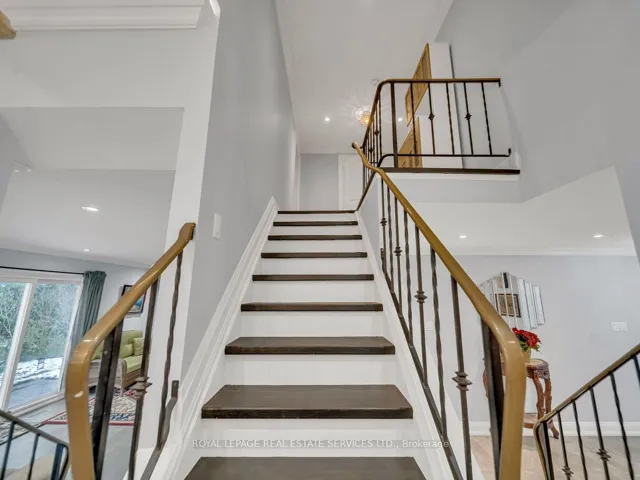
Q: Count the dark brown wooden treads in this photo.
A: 9